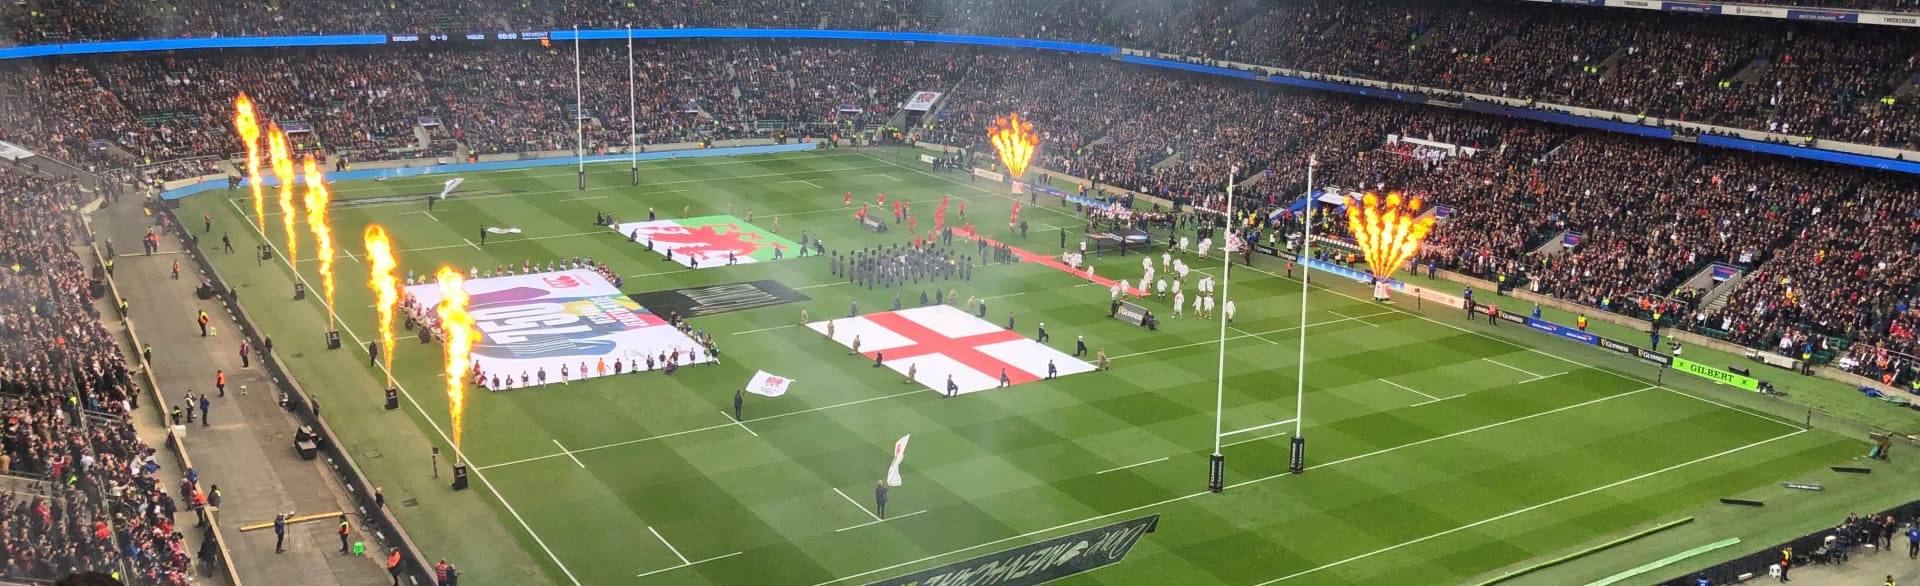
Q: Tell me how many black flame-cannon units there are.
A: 5